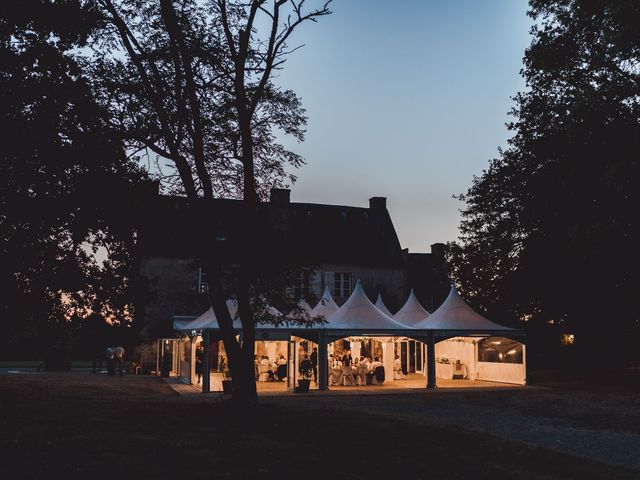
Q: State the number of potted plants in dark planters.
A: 2